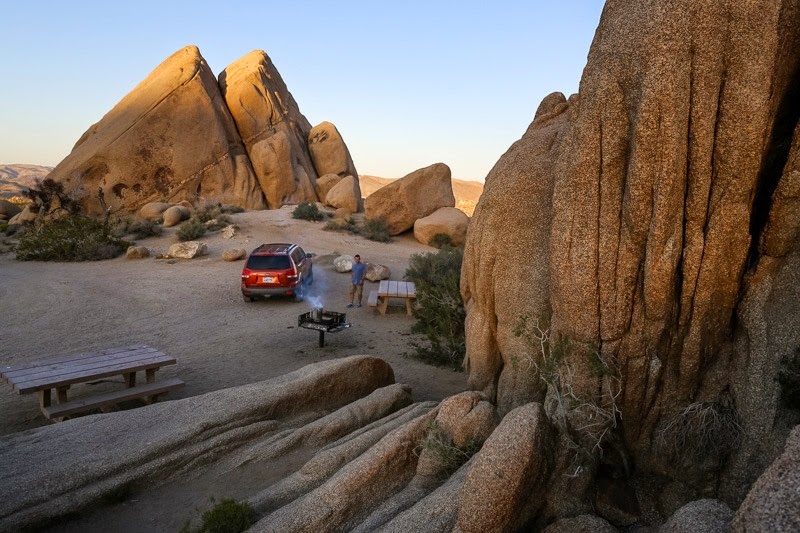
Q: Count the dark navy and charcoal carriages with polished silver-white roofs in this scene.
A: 0